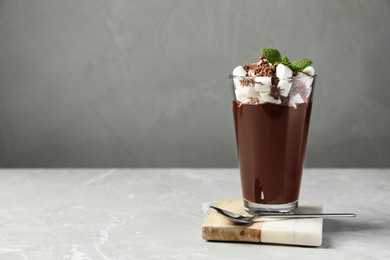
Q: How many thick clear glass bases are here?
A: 1